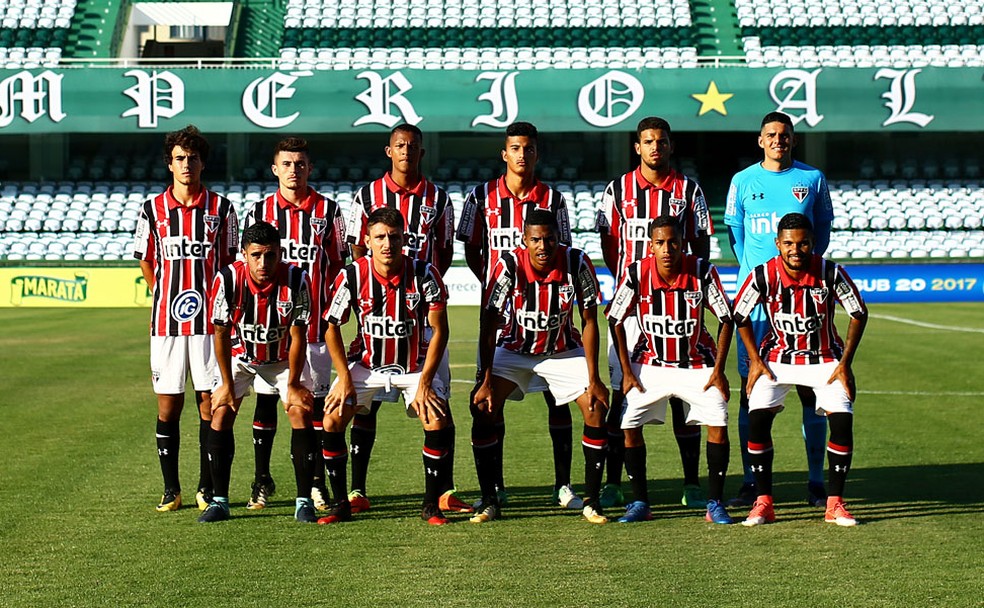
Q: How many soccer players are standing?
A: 6